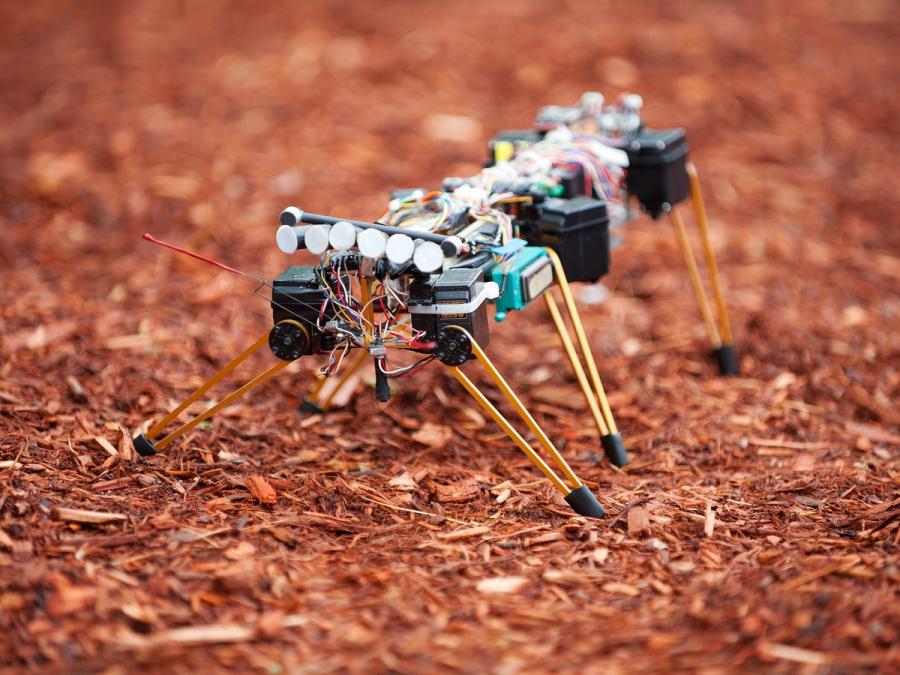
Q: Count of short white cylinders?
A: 6